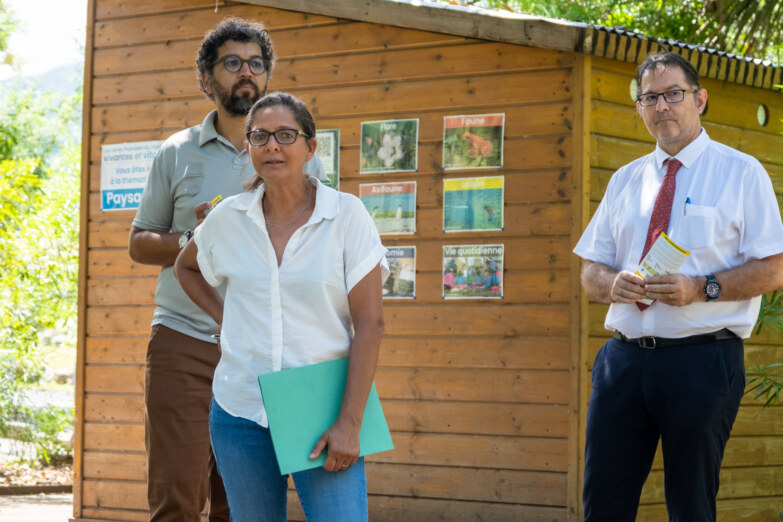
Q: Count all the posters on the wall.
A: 8